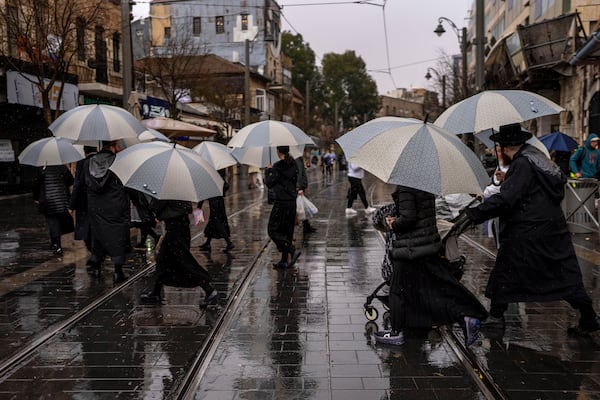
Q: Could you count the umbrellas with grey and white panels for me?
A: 10